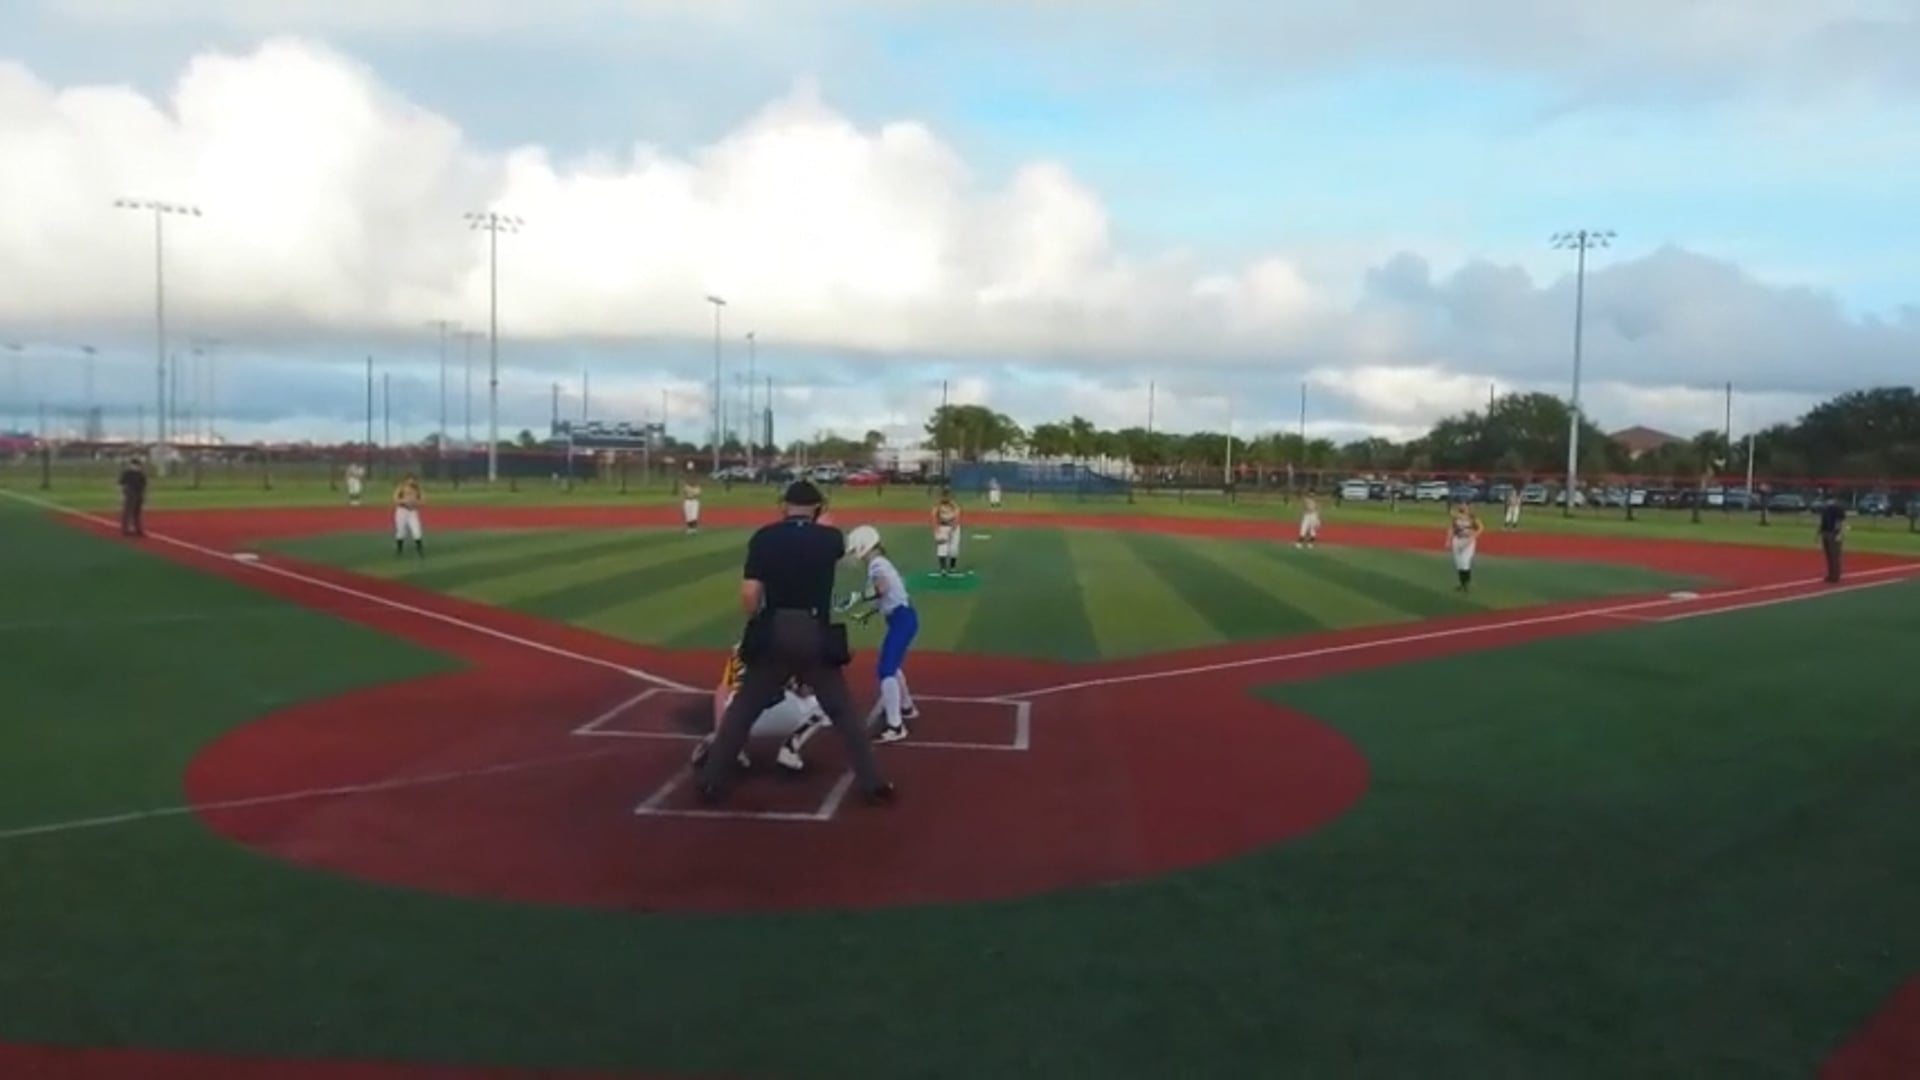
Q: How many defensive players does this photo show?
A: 9